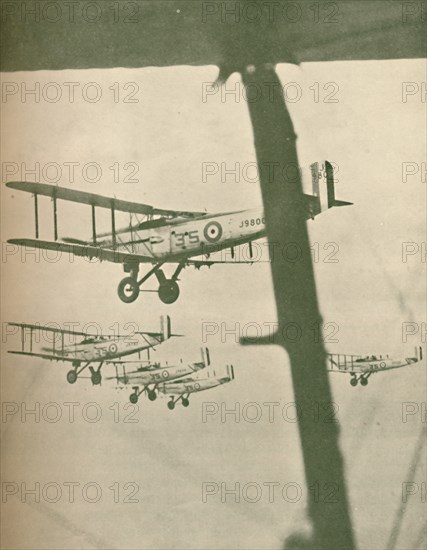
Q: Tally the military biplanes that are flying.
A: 5